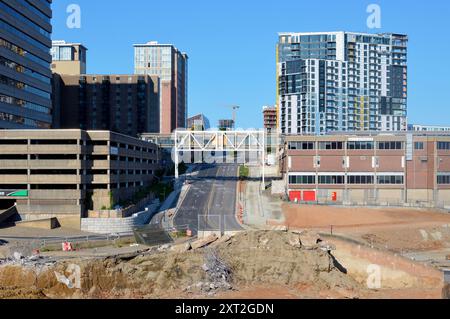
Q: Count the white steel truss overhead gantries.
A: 1